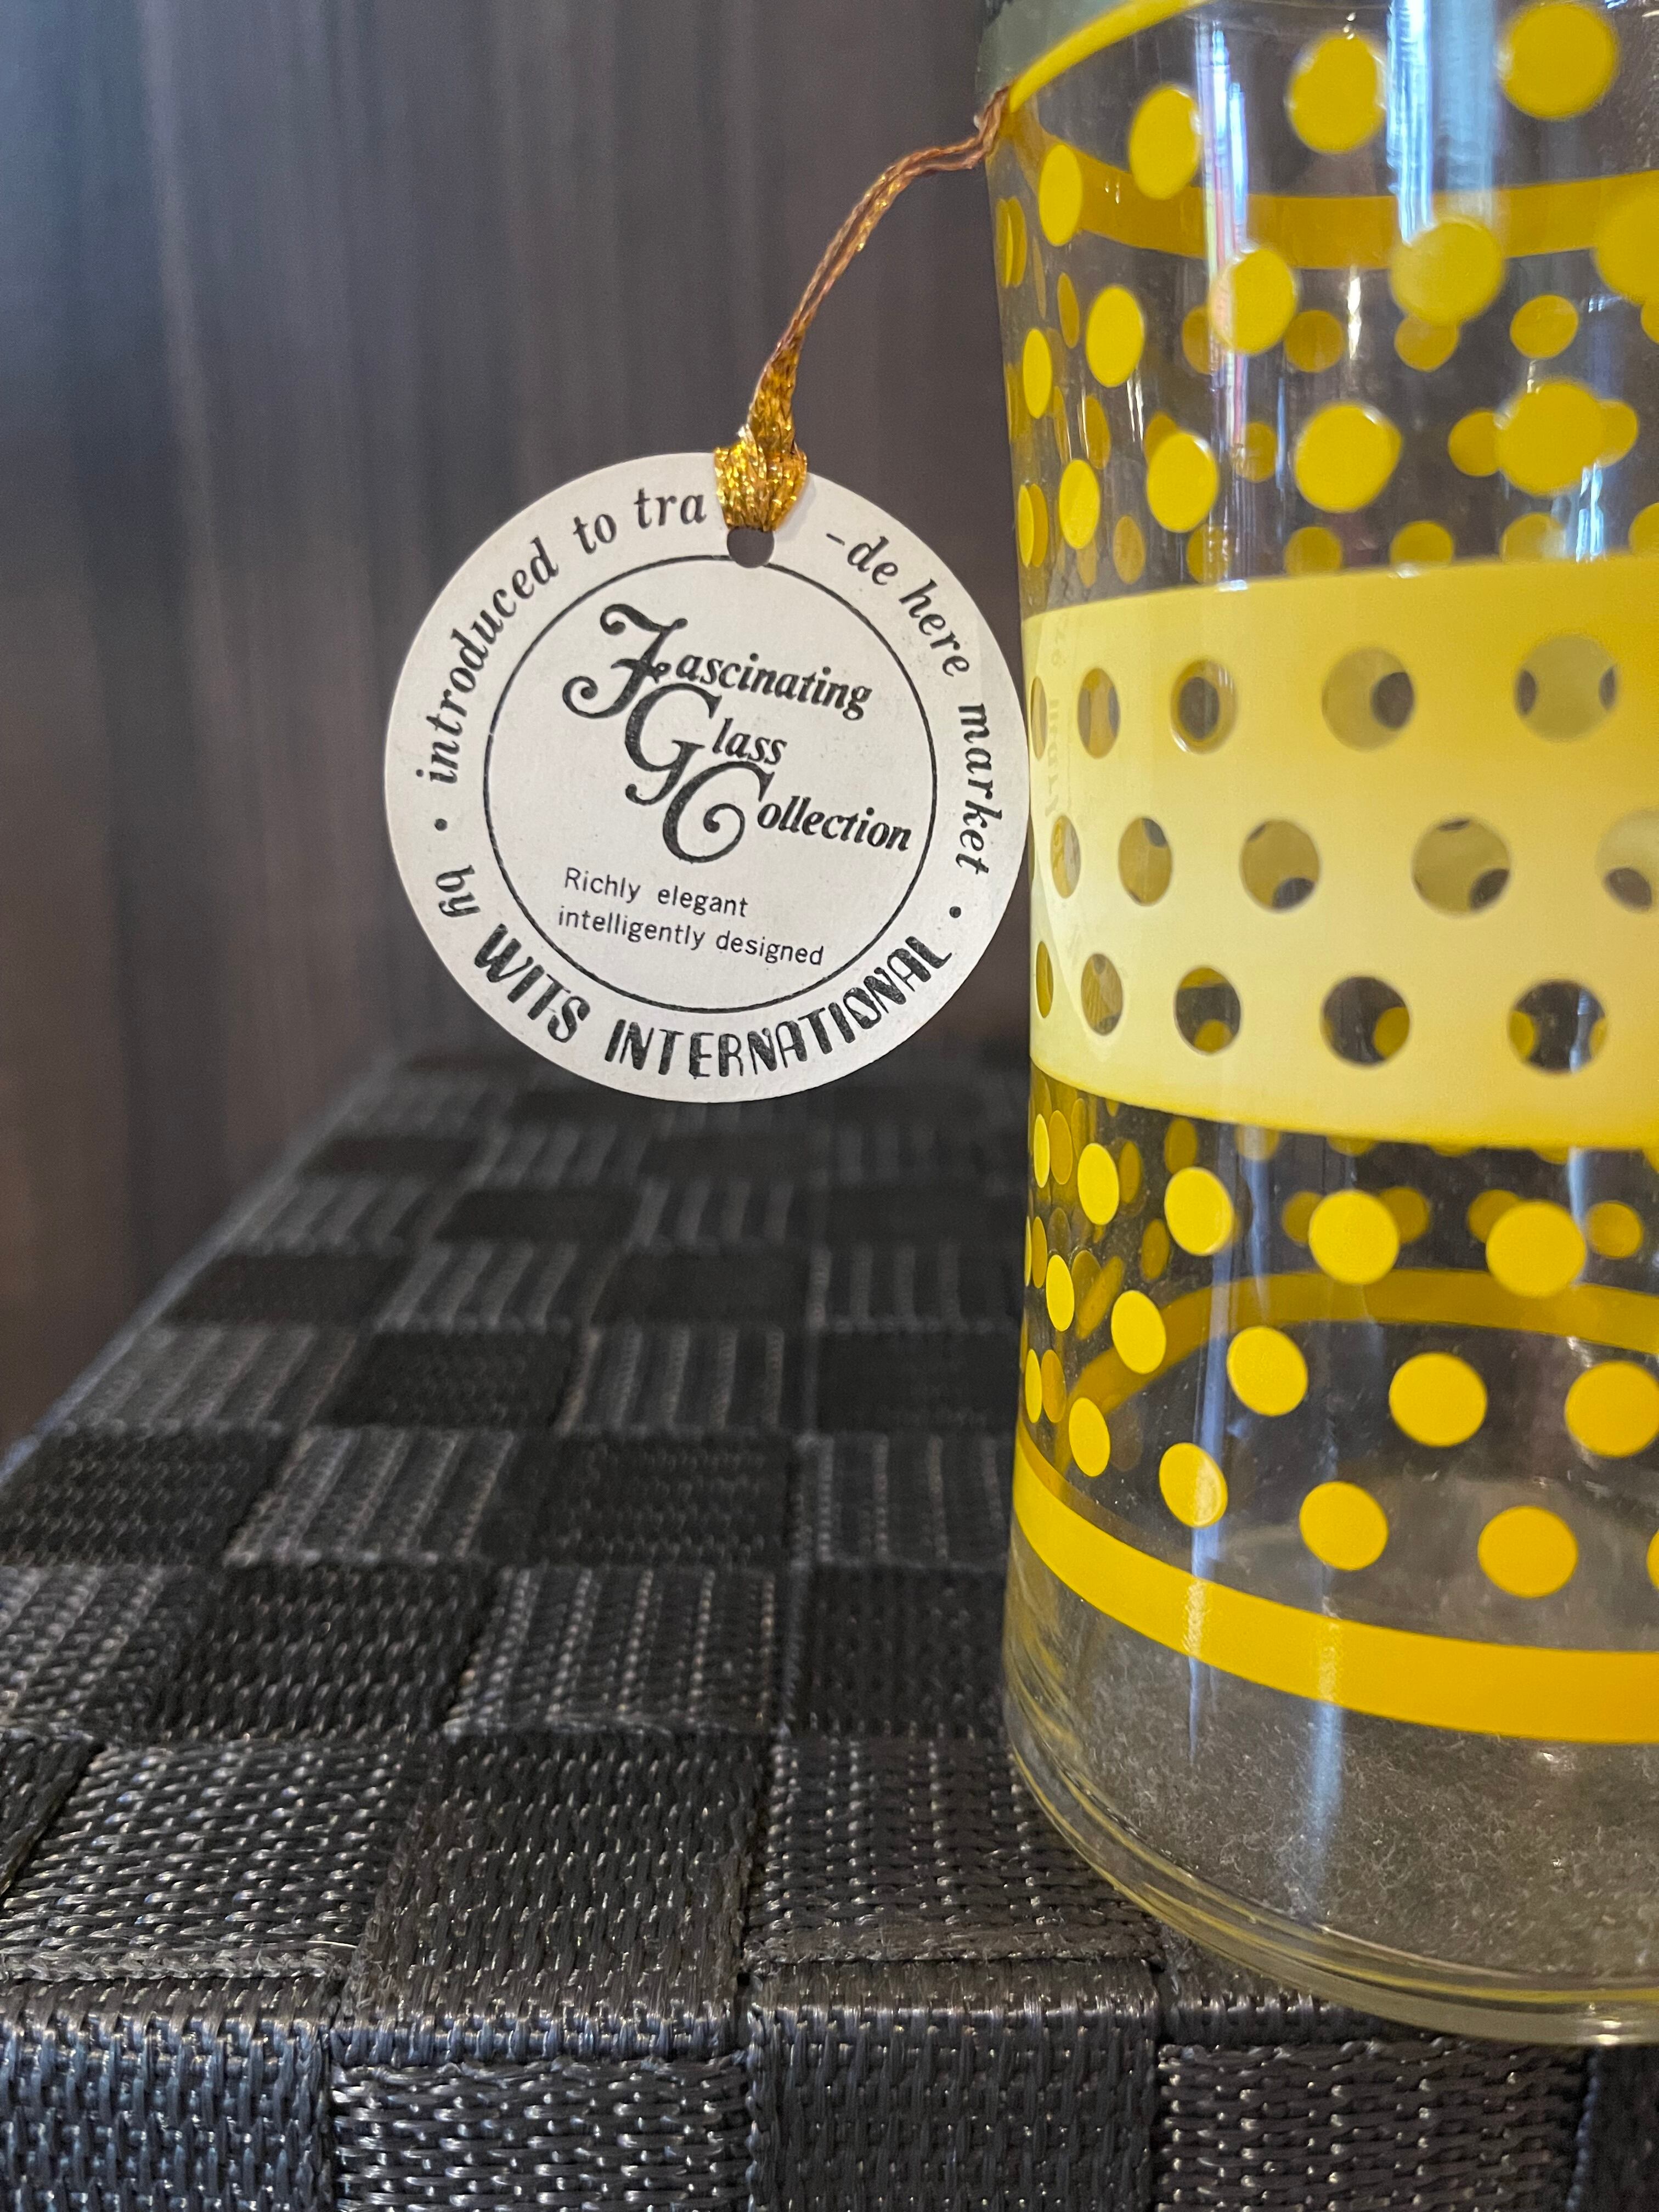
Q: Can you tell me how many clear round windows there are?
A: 15